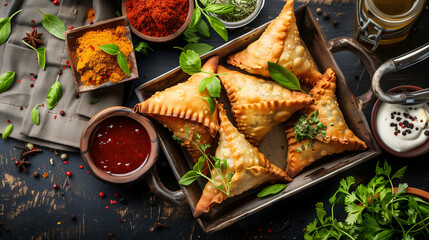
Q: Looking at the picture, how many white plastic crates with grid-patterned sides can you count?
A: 0